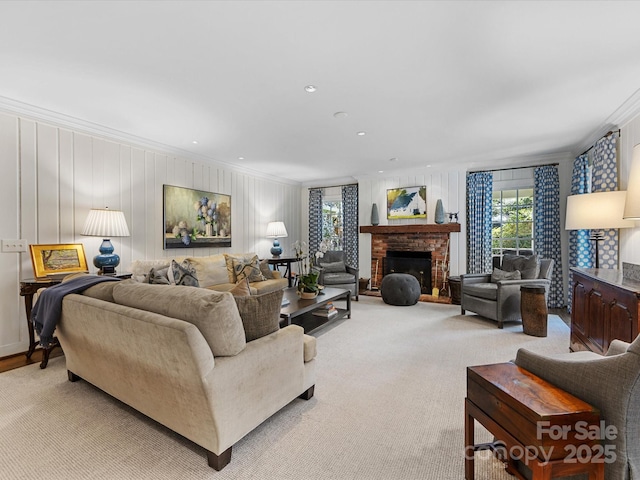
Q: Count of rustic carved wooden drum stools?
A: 1